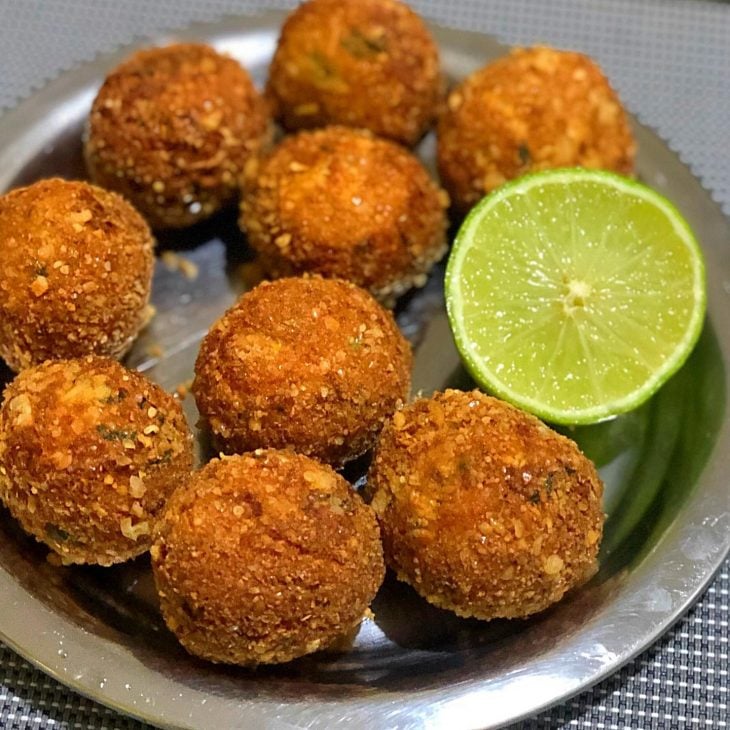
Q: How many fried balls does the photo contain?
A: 9